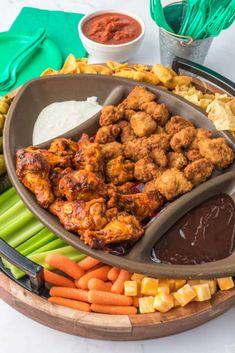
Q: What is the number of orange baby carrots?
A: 11